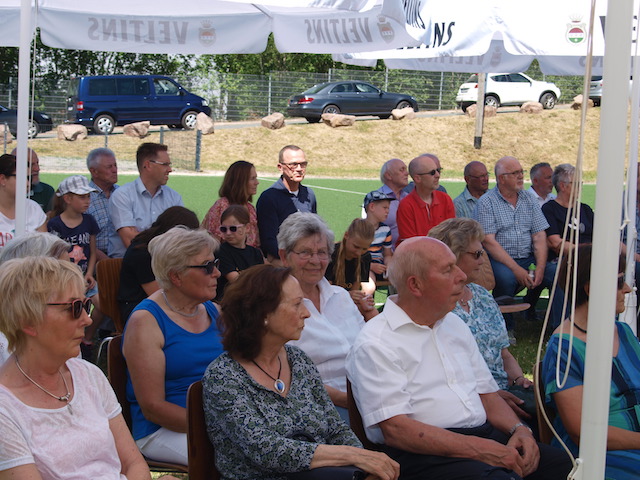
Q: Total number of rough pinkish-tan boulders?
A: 10